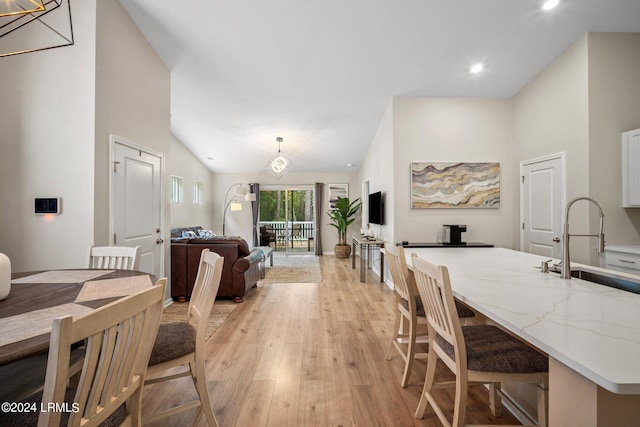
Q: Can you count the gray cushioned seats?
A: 4